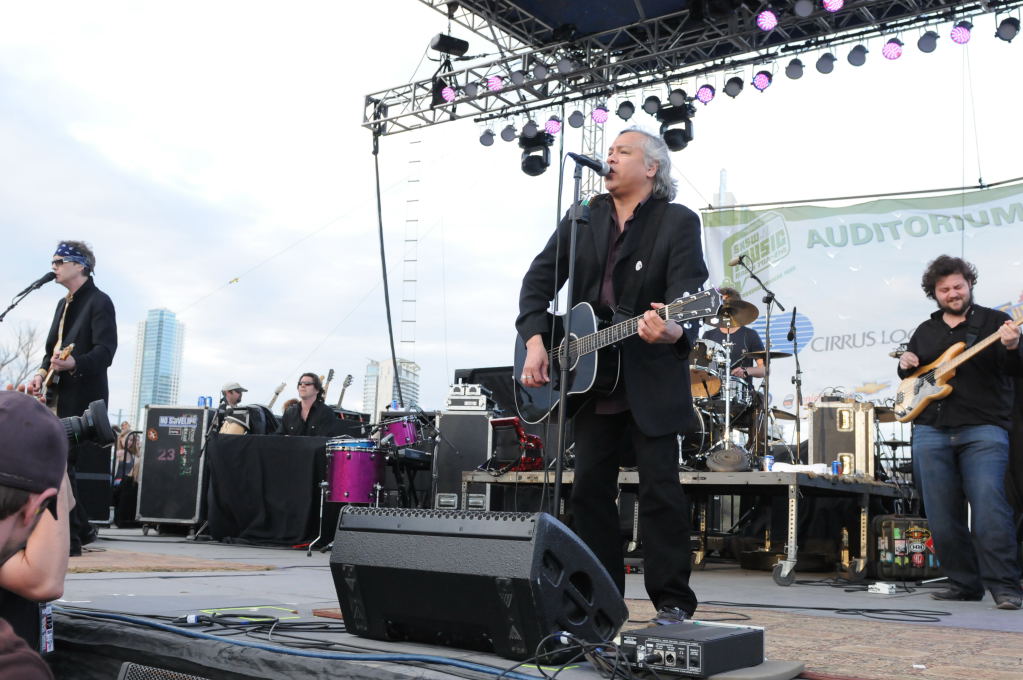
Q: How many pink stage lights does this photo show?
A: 10